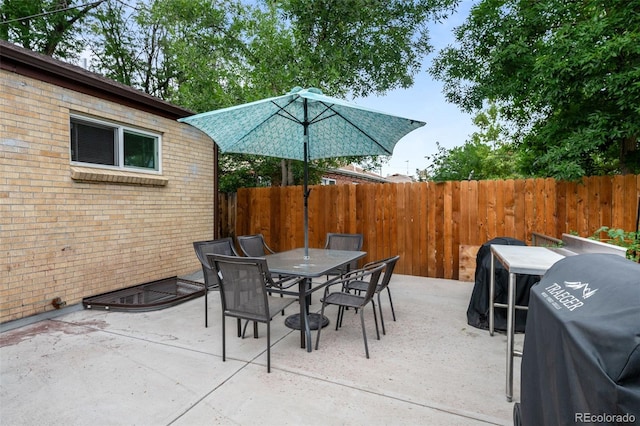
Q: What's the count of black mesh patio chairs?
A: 6